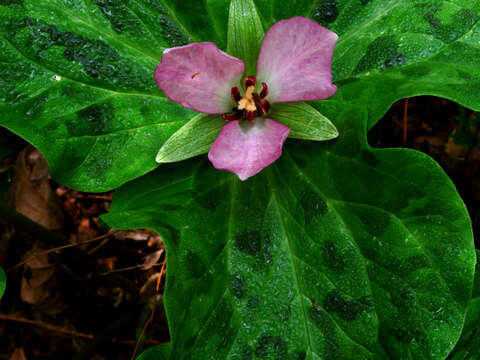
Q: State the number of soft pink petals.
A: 3